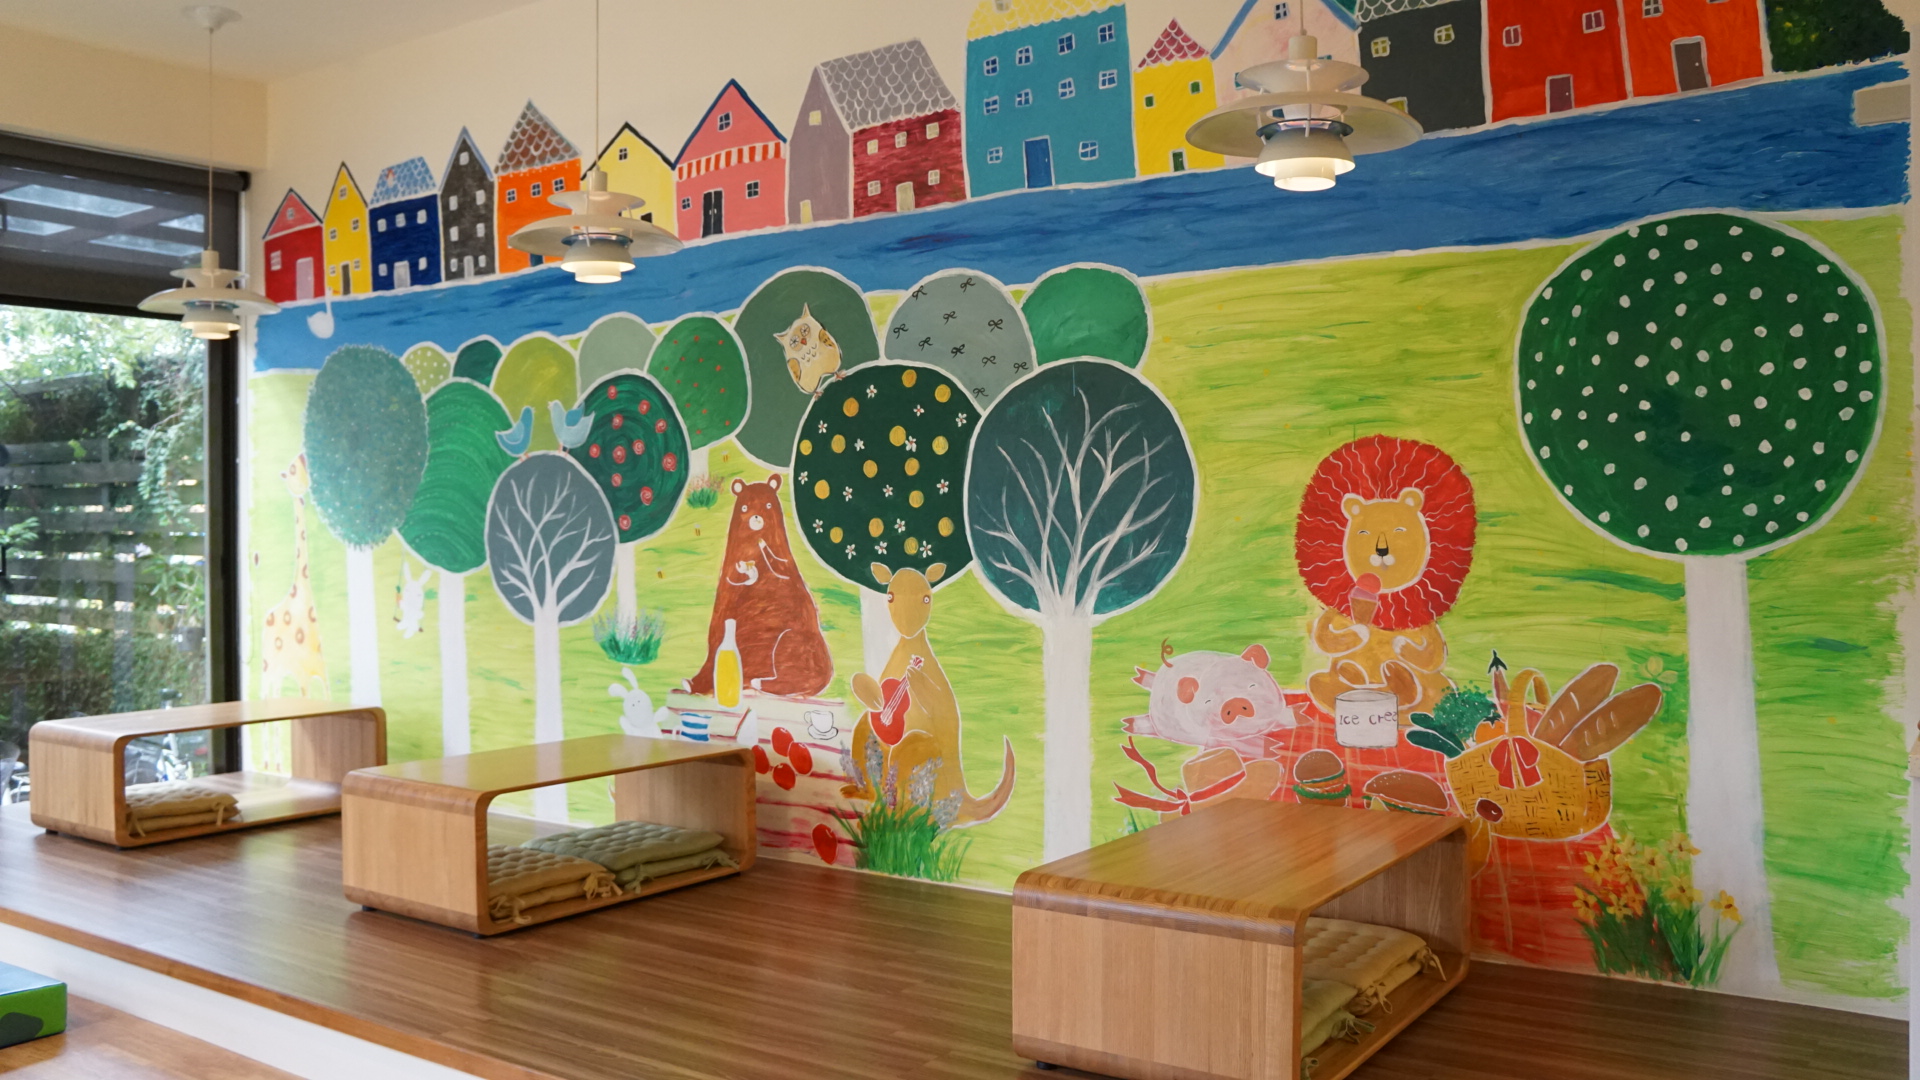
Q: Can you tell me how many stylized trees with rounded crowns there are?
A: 15